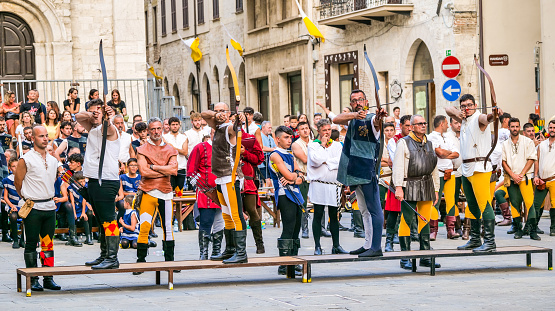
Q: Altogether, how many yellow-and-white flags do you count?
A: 4